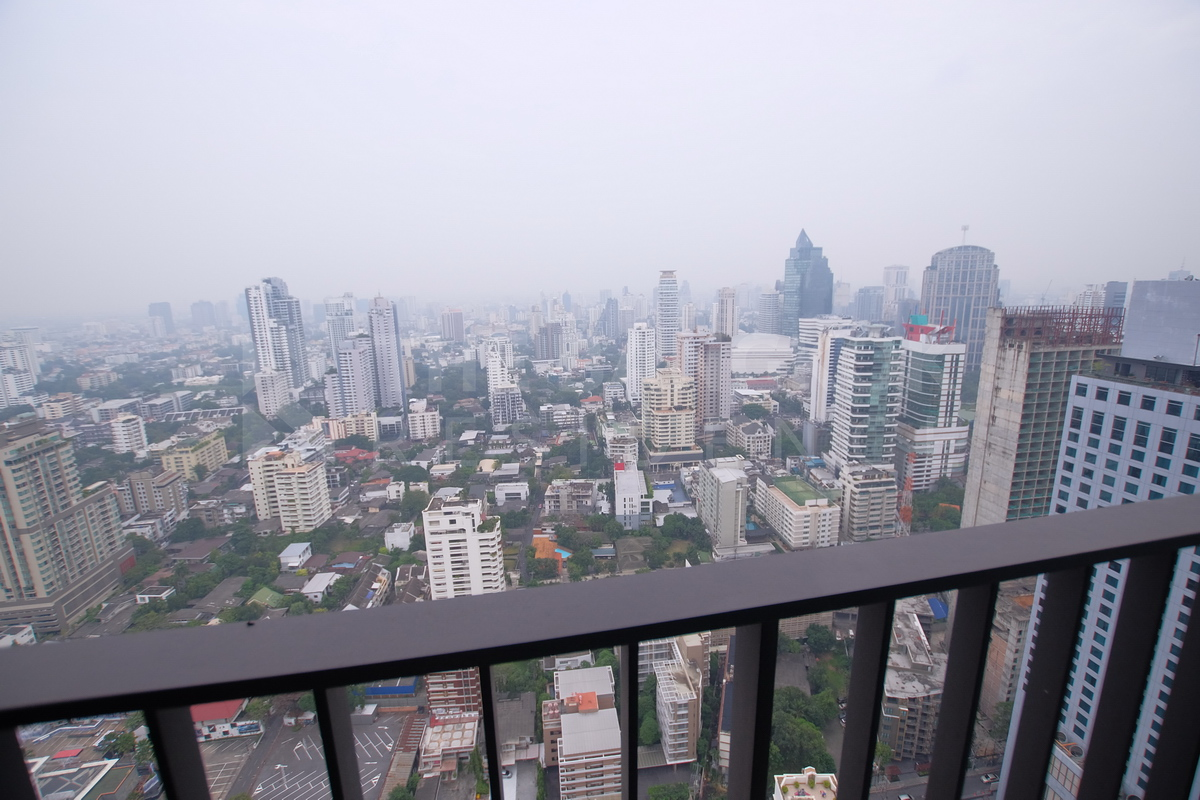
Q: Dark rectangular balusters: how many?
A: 11